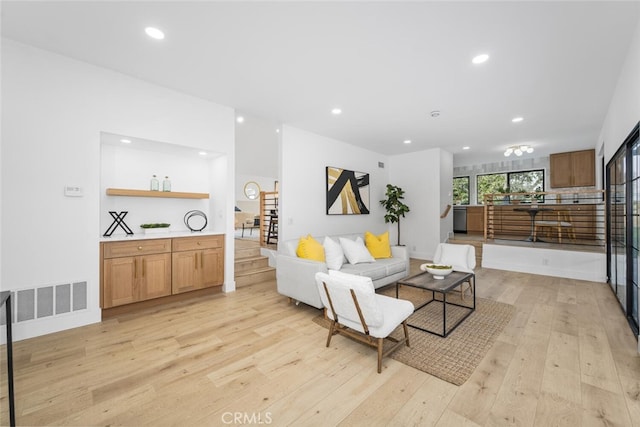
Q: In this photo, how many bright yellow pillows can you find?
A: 2